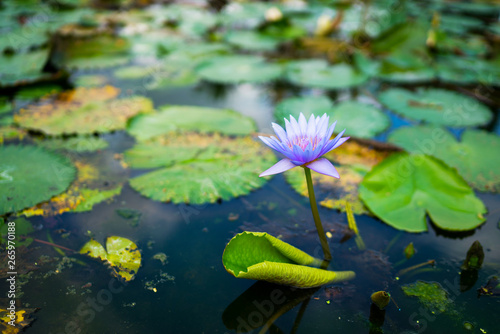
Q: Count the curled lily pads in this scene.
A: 1